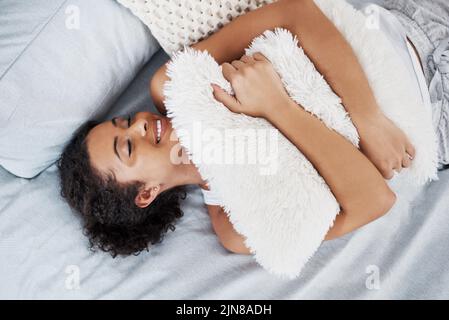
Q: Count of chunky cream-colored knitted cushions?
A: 1